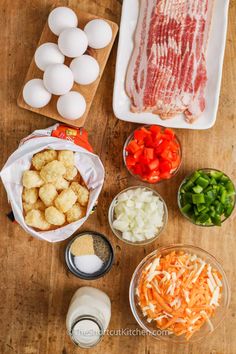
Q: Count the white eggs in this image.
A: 8